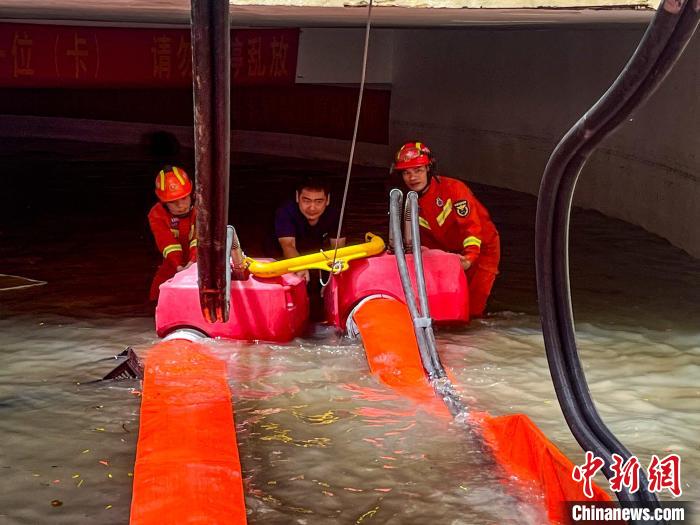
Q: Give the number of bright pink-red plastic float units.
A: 2